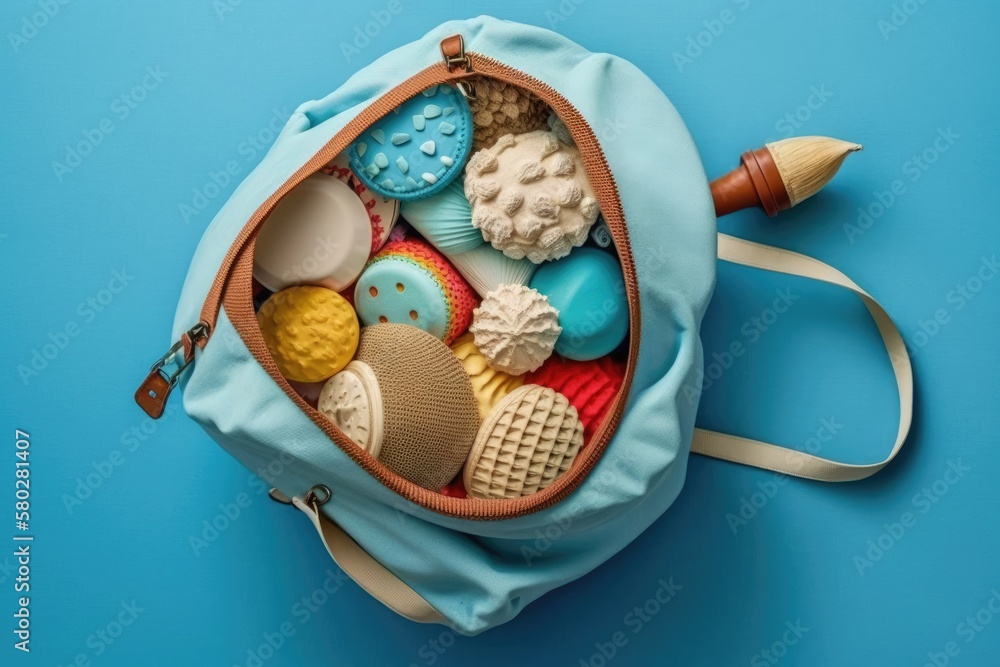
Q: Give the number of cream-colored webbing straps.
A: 2